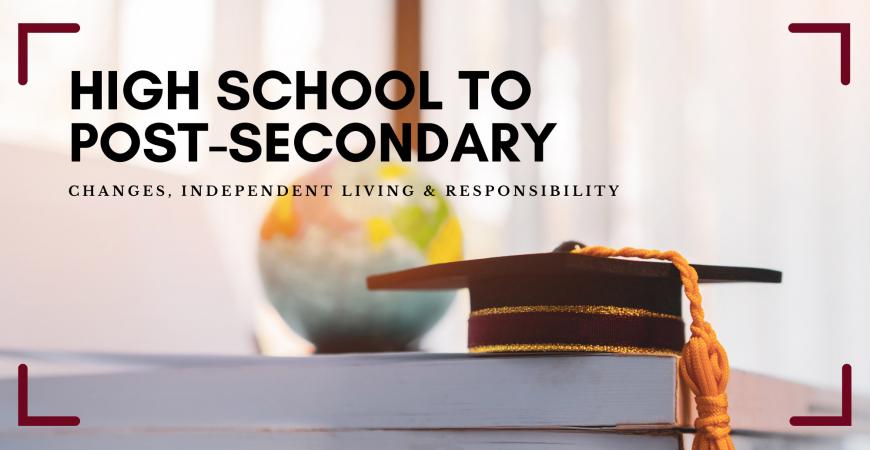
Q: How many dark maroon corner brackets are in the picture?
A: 4